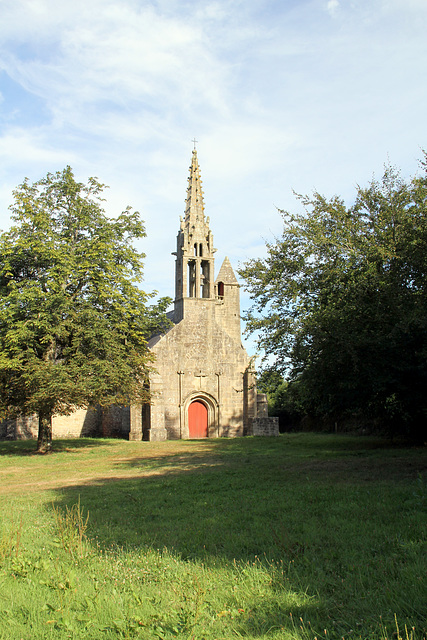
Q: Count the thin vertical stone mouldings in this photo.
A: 2